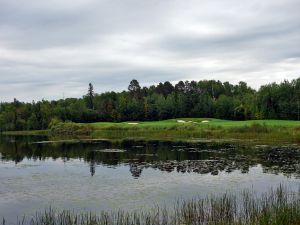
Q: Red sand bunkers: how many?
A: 0